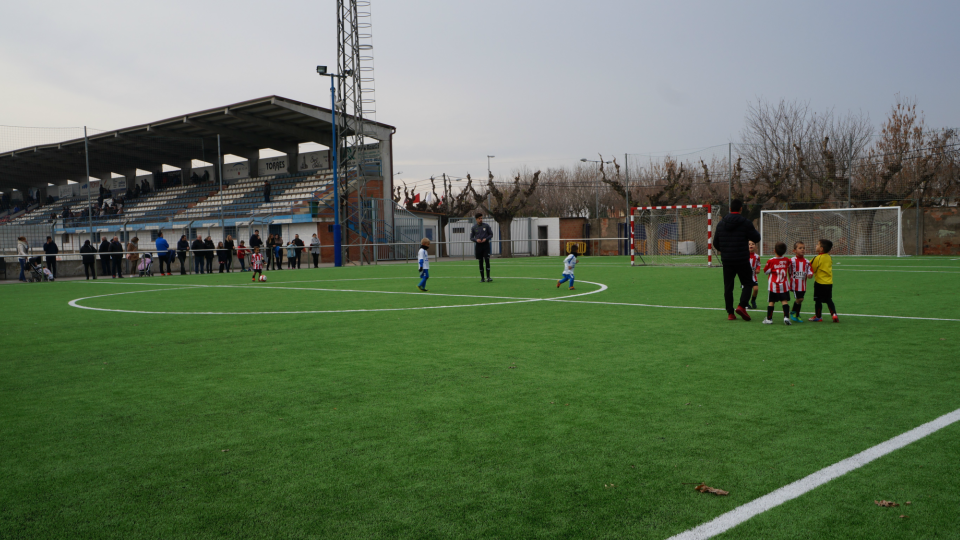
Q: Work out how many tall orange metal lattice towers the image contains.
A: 0